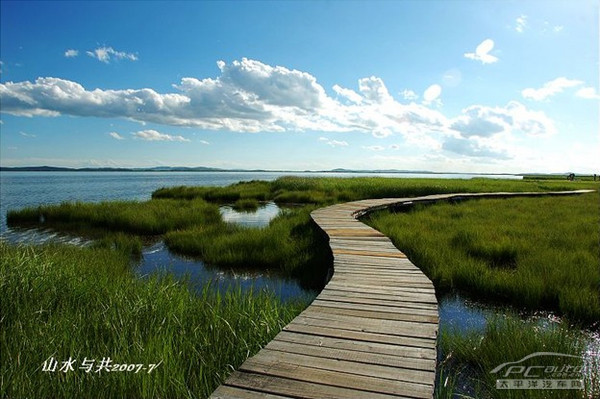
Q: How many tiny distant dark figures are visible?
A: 2